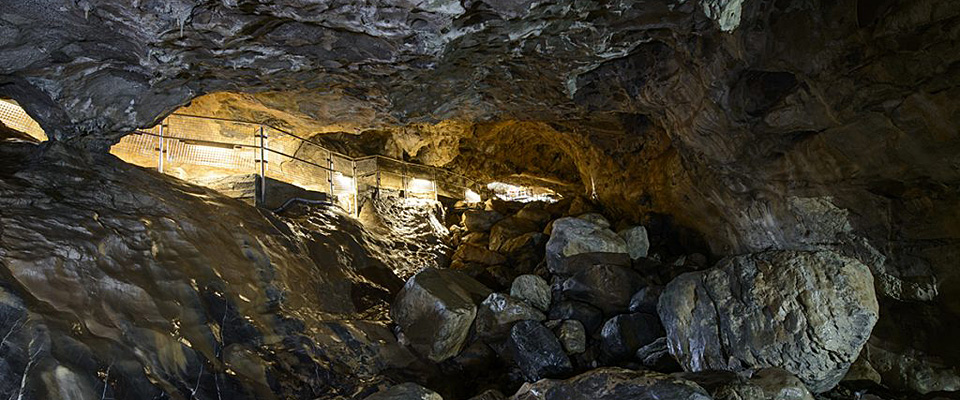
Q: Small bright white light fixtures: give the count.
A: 3